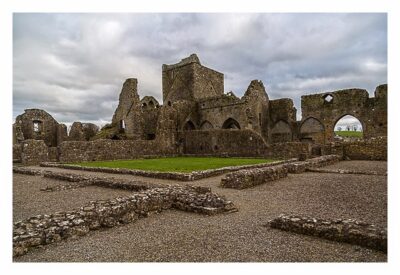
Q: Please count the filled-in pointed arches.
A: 3